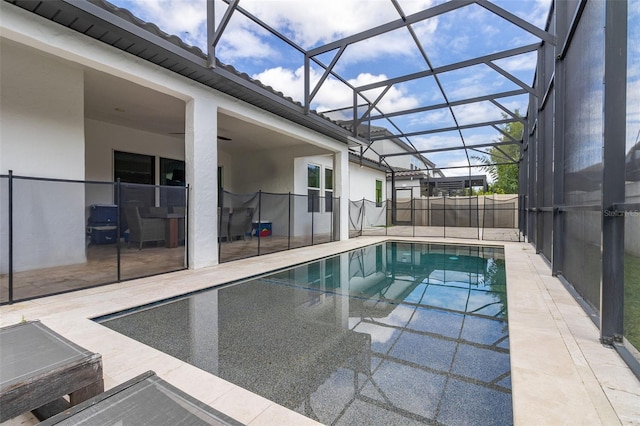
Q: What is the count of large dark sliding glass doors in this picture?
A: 2